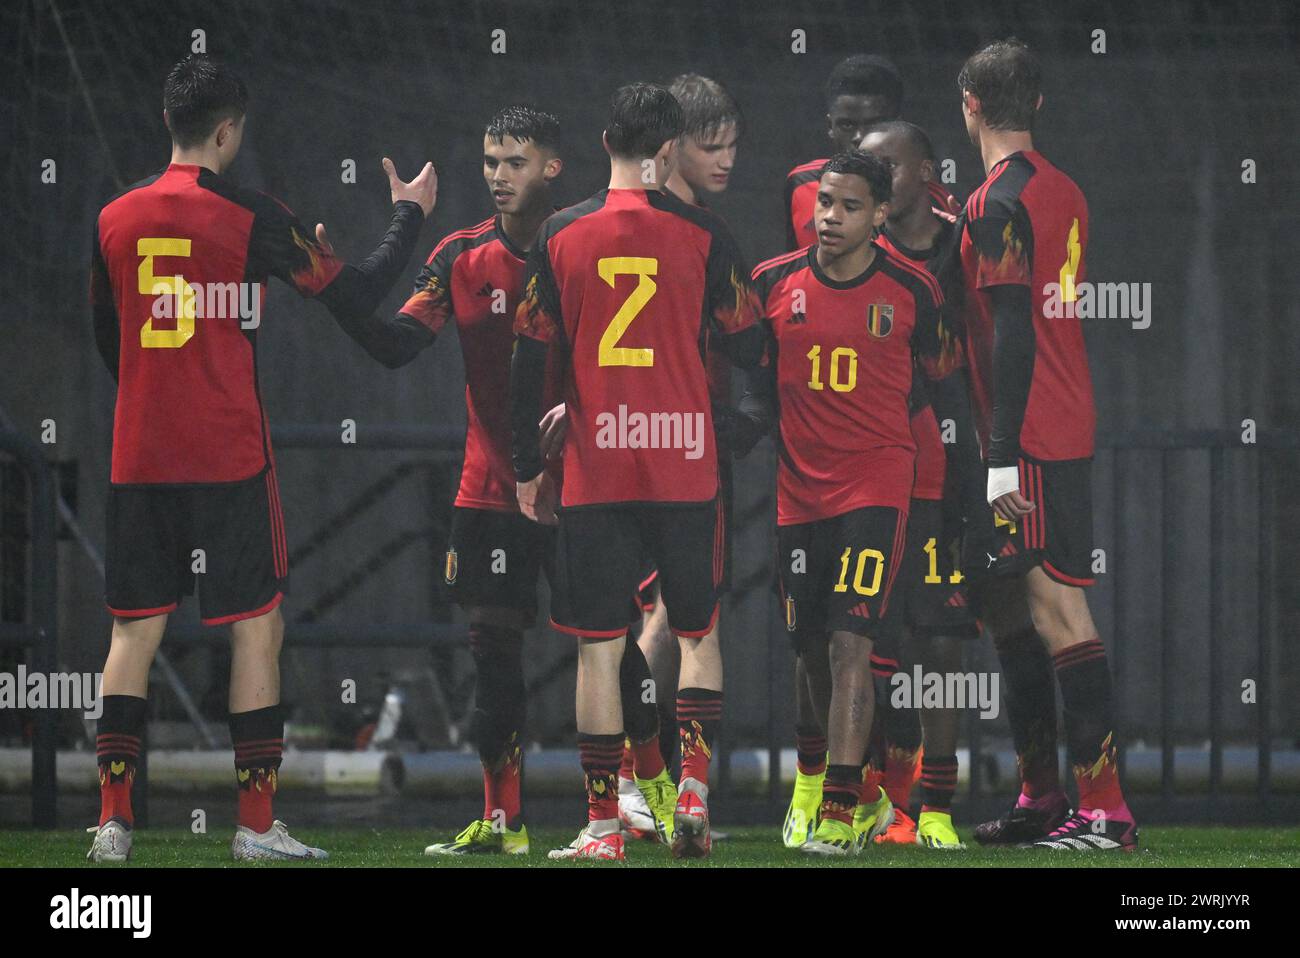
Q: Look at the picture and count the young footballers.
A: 8